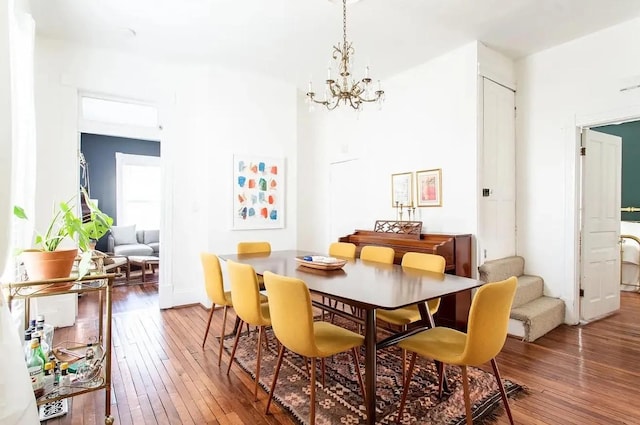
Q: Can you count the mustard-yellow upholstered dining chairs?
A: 8